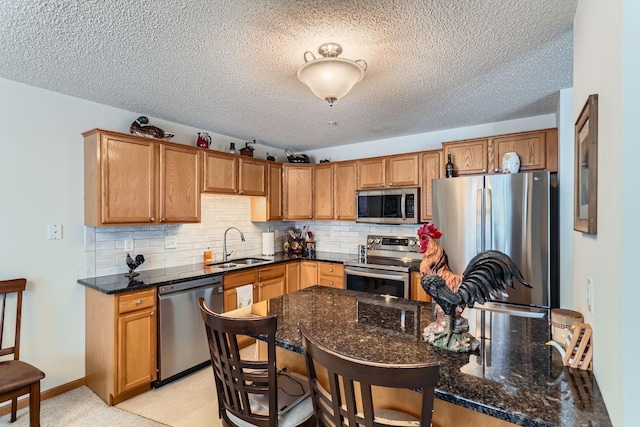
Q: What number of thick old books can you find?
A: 0